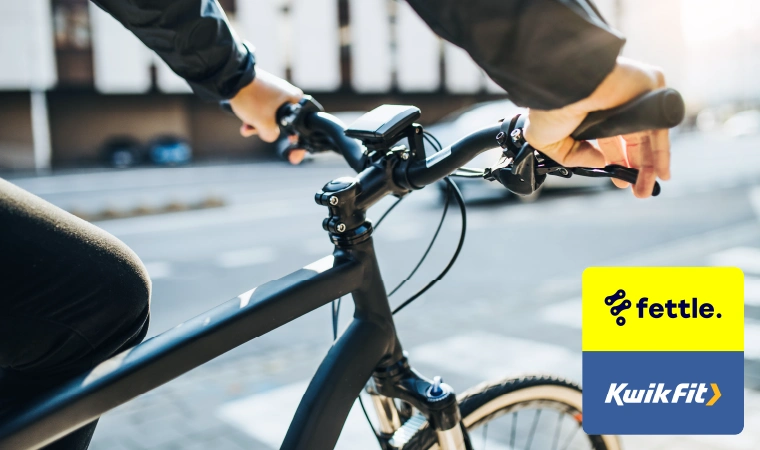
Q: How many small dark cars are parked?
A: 2